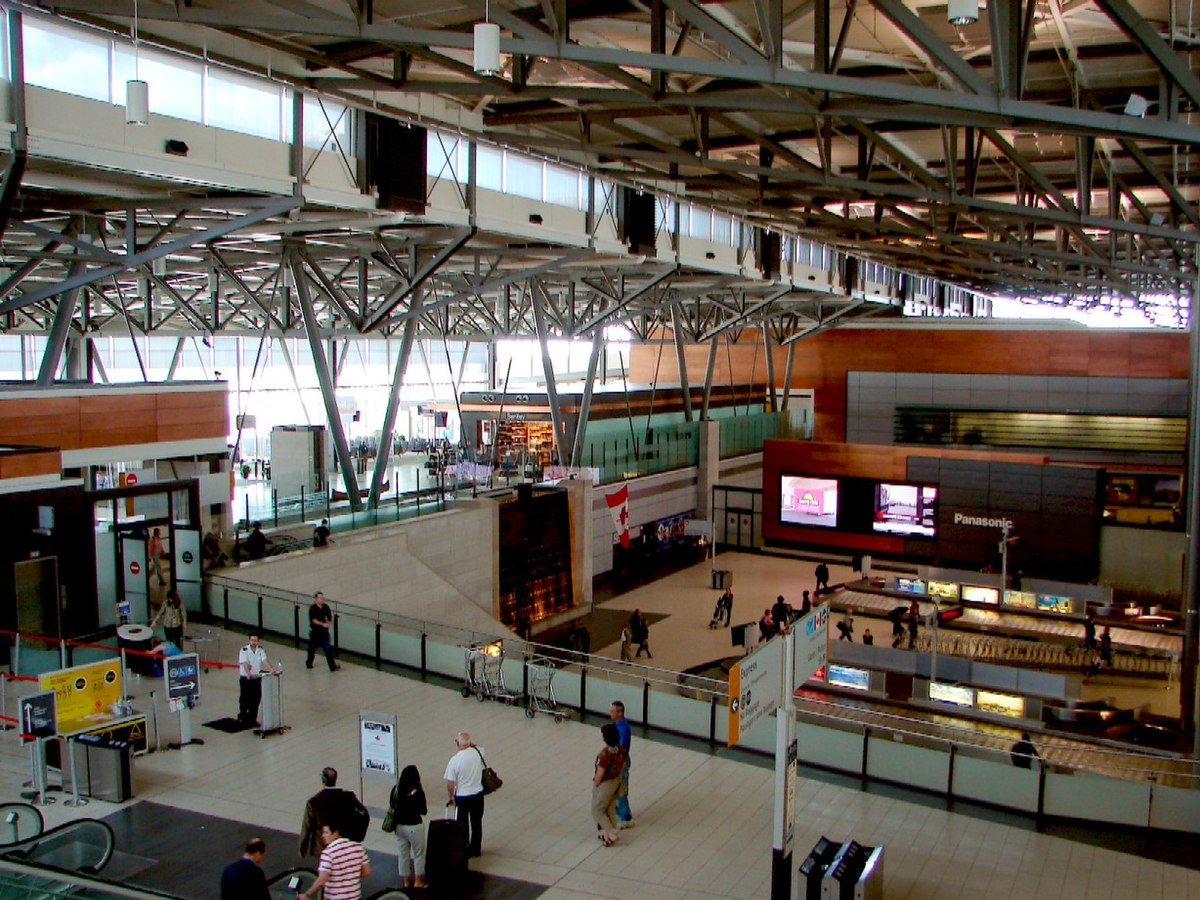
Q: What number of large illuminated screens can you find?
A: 2